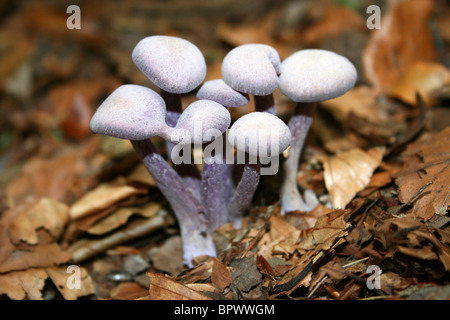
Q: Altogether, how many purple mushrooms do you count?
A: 7